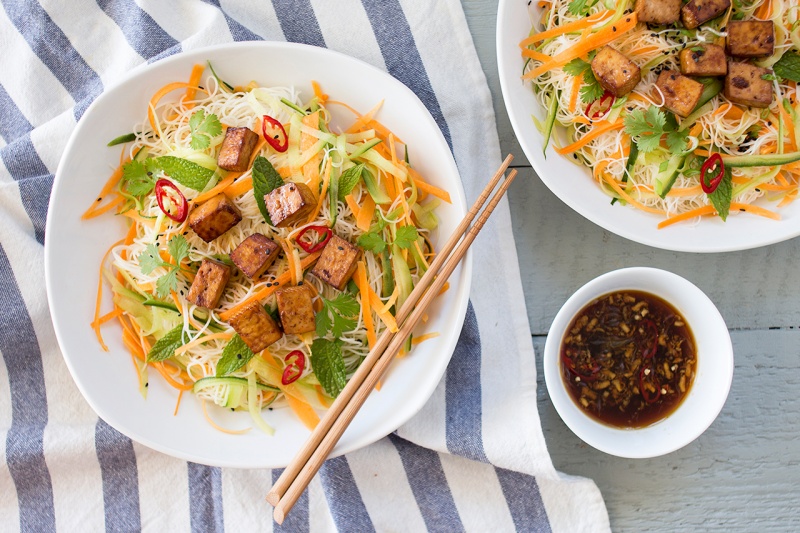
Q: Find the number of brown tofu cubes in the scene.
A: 15